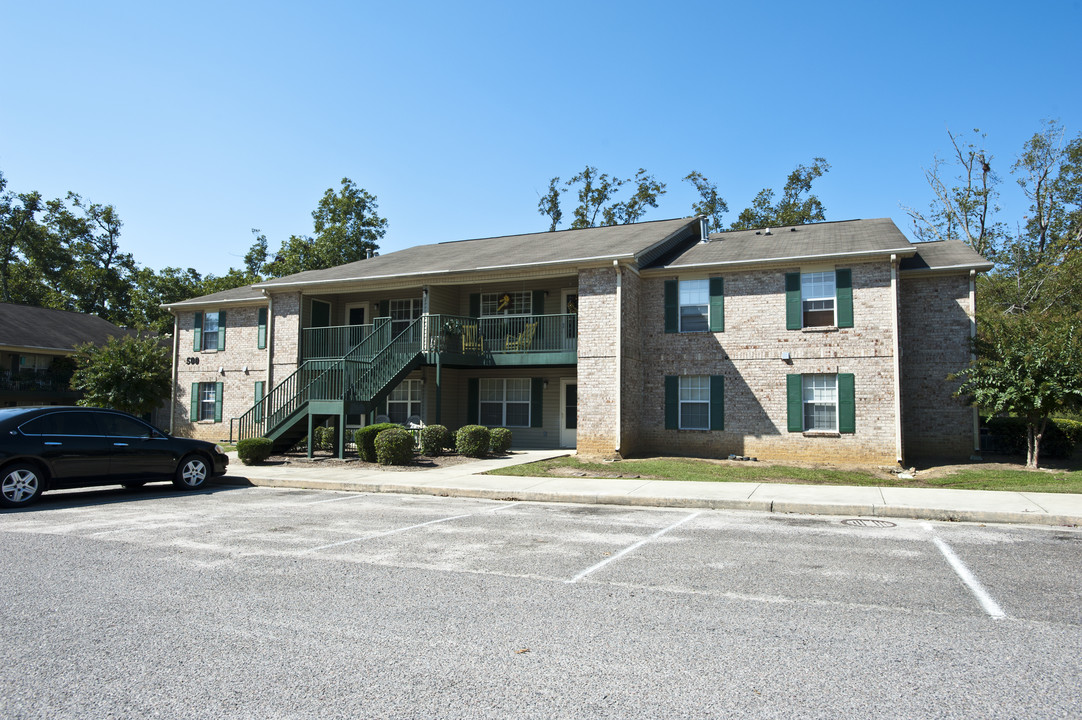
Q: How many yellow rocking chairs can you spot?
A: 2